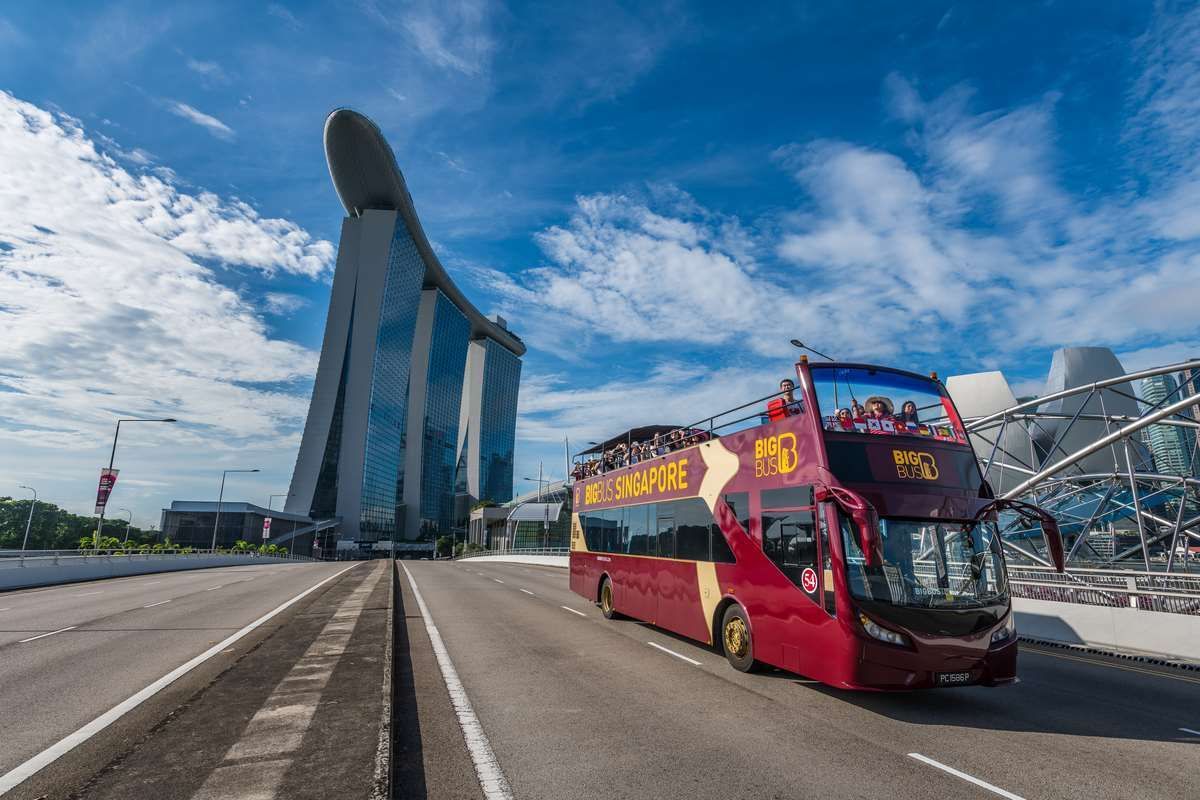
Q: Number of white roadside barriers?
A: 2